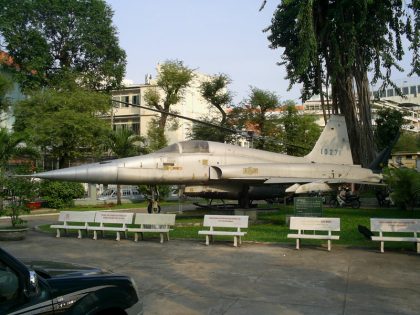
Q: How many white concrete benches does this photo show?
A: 6